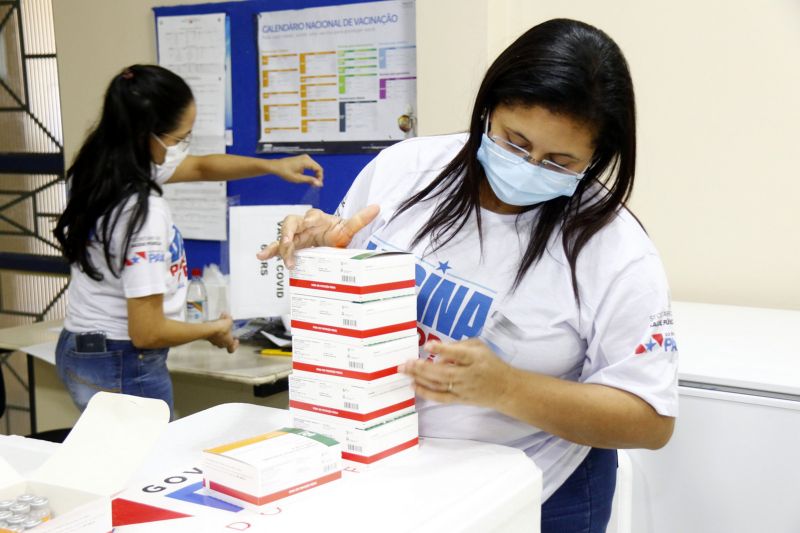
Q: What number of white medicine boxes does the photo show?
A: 7